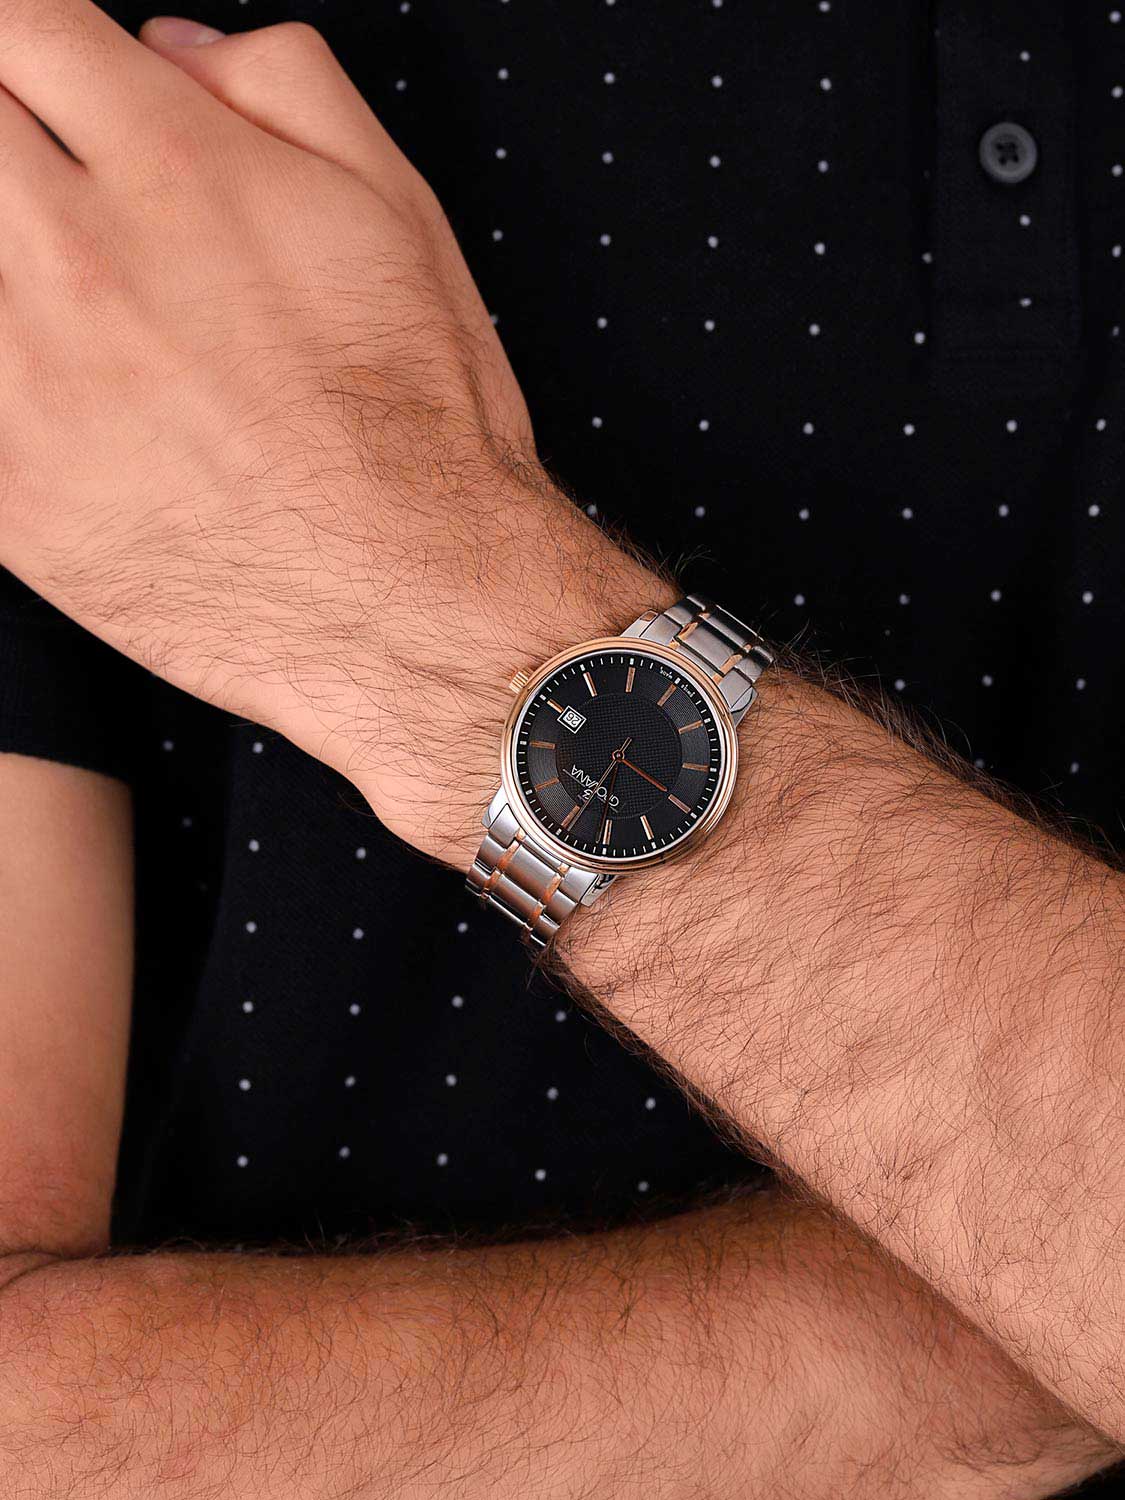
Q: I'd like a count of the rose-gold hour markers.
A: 12